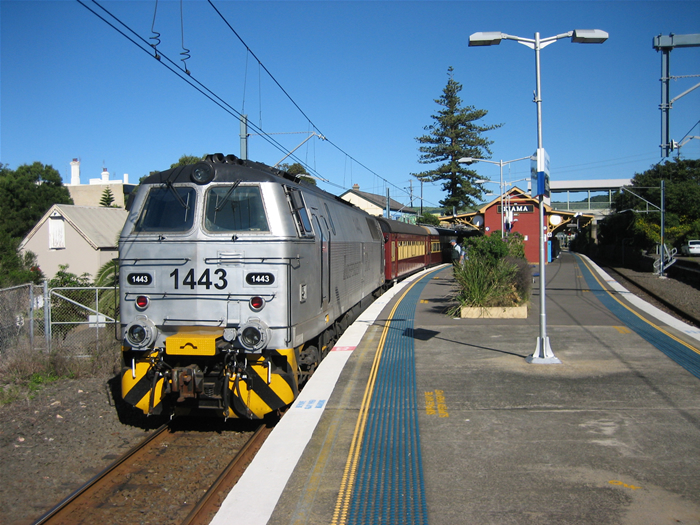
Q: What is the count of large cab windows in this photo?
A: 2